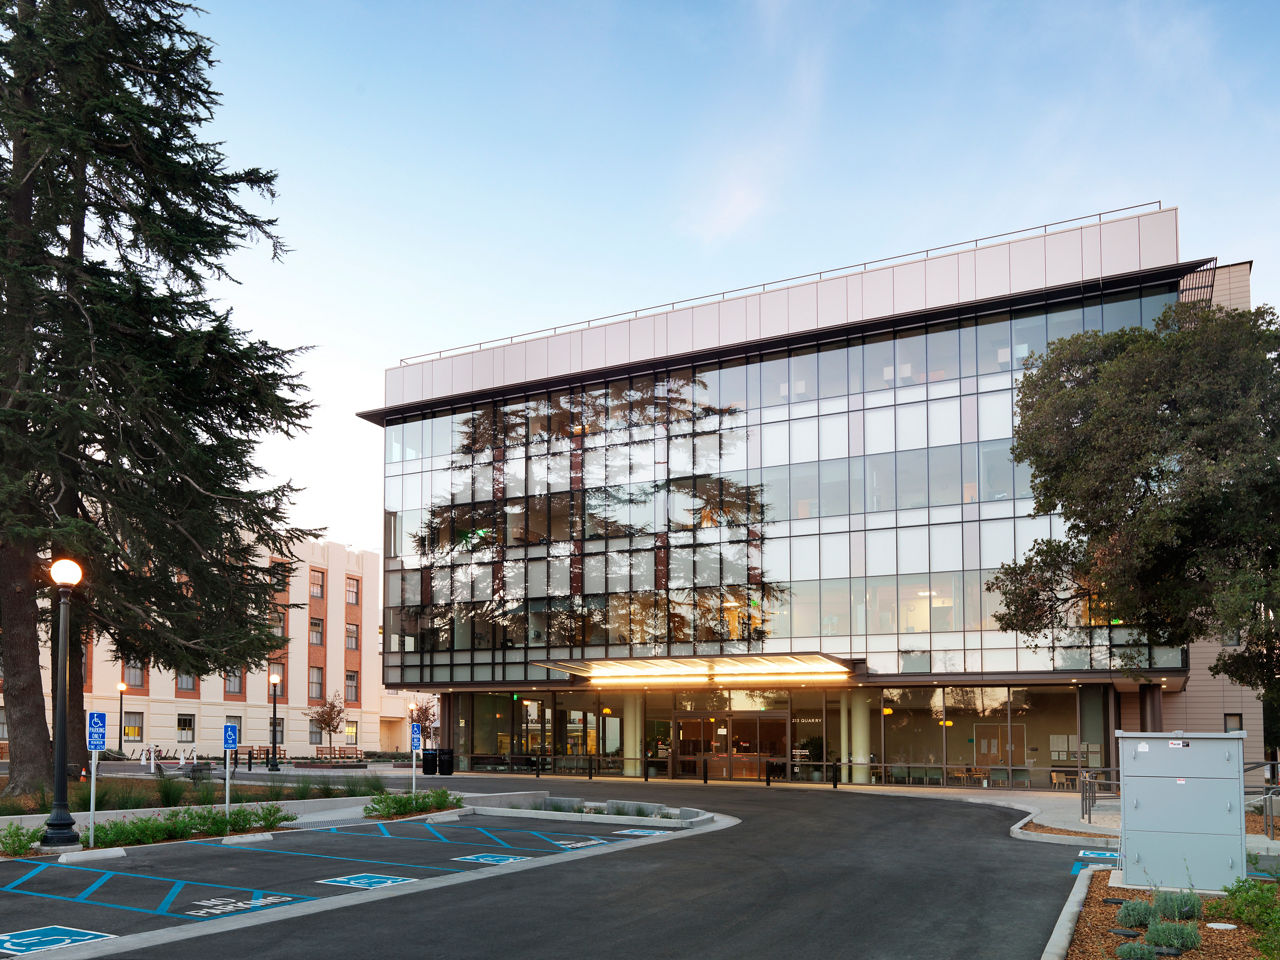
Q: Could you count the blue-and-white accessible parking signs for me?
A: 3